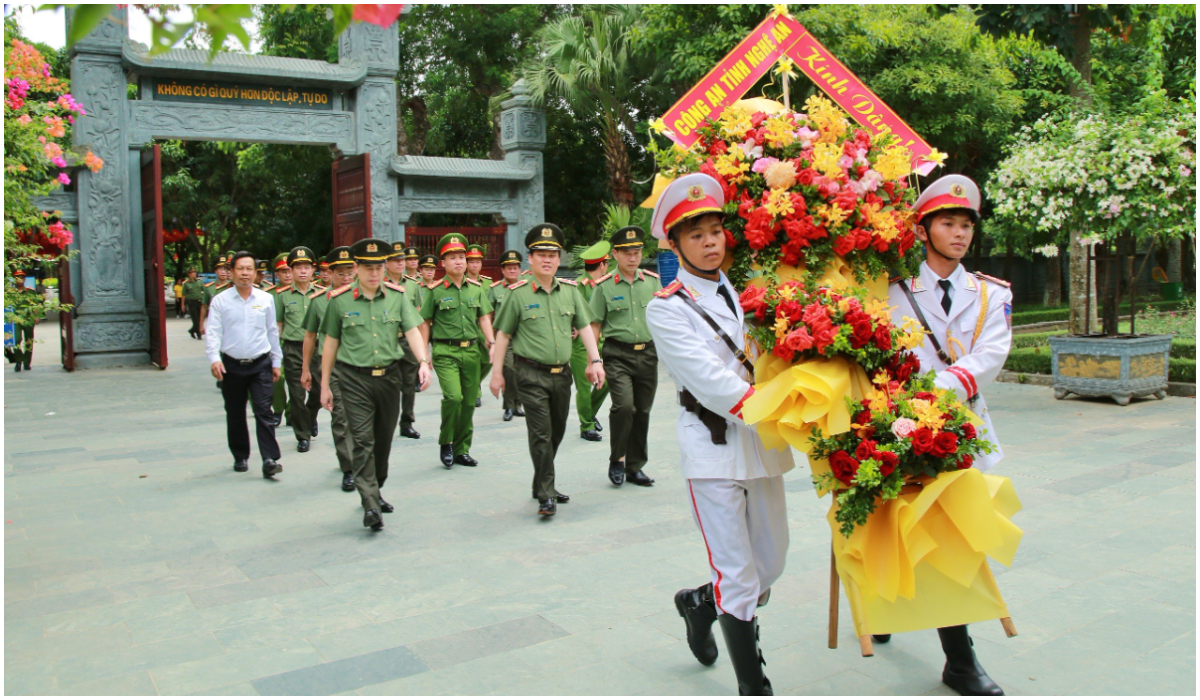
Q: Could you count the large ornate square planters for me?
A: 1